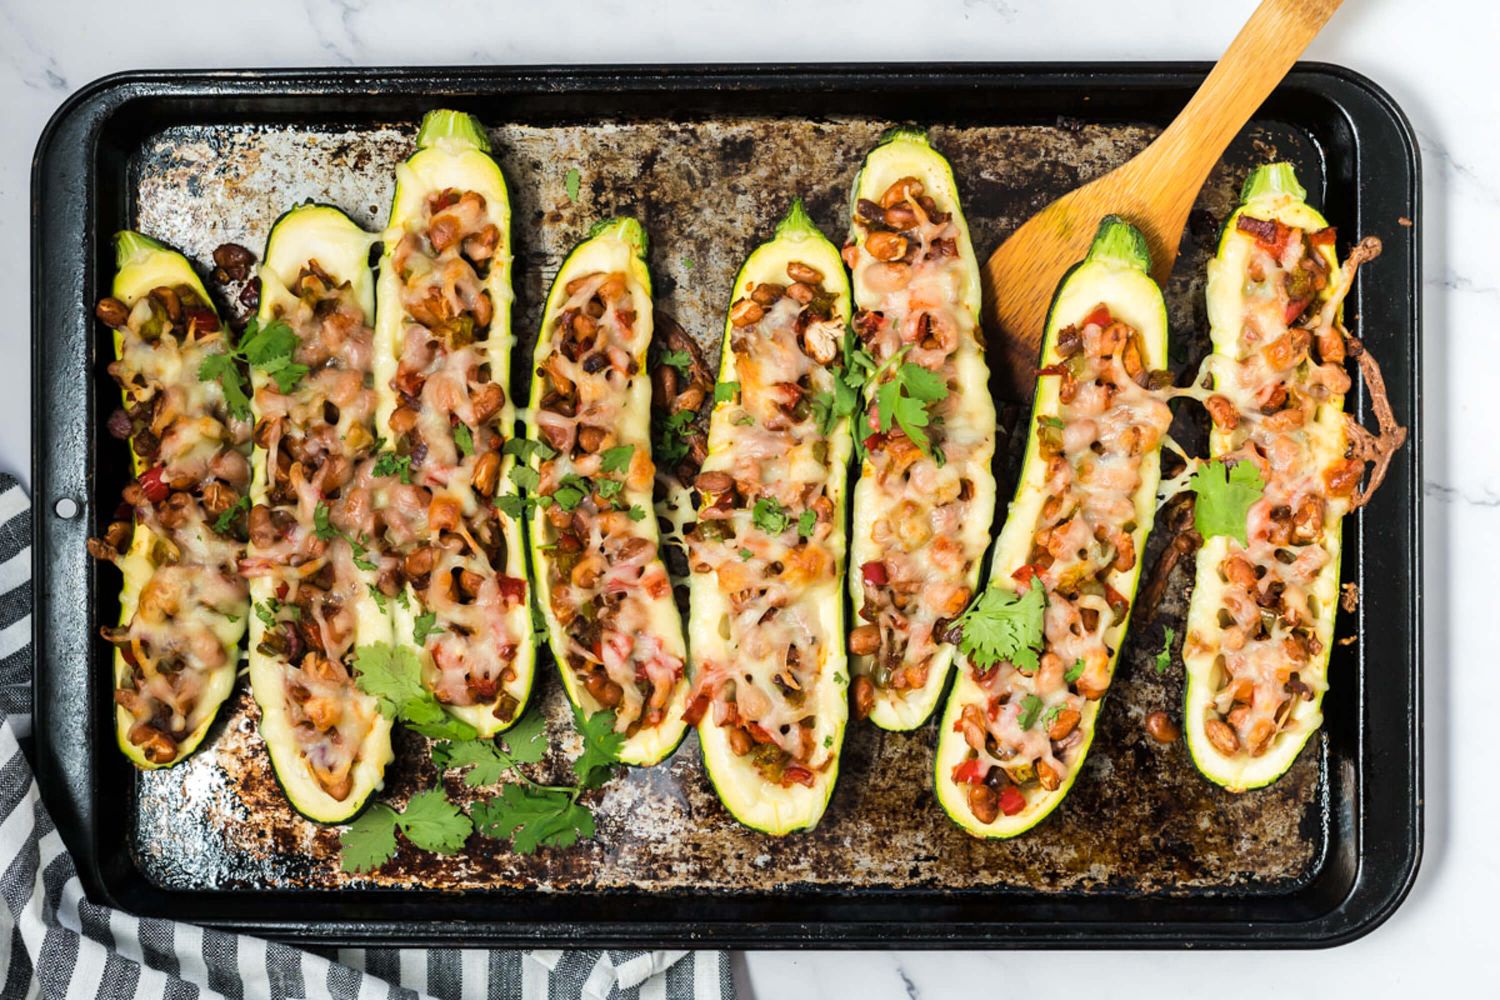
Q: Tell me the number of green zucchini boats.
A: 8